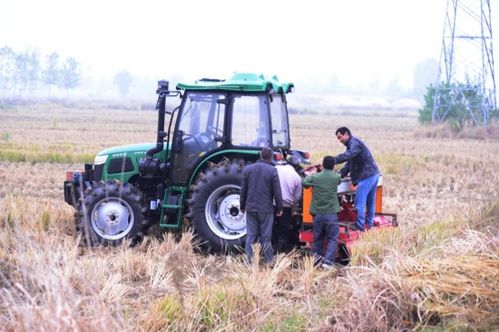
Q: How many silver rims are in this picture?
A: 2